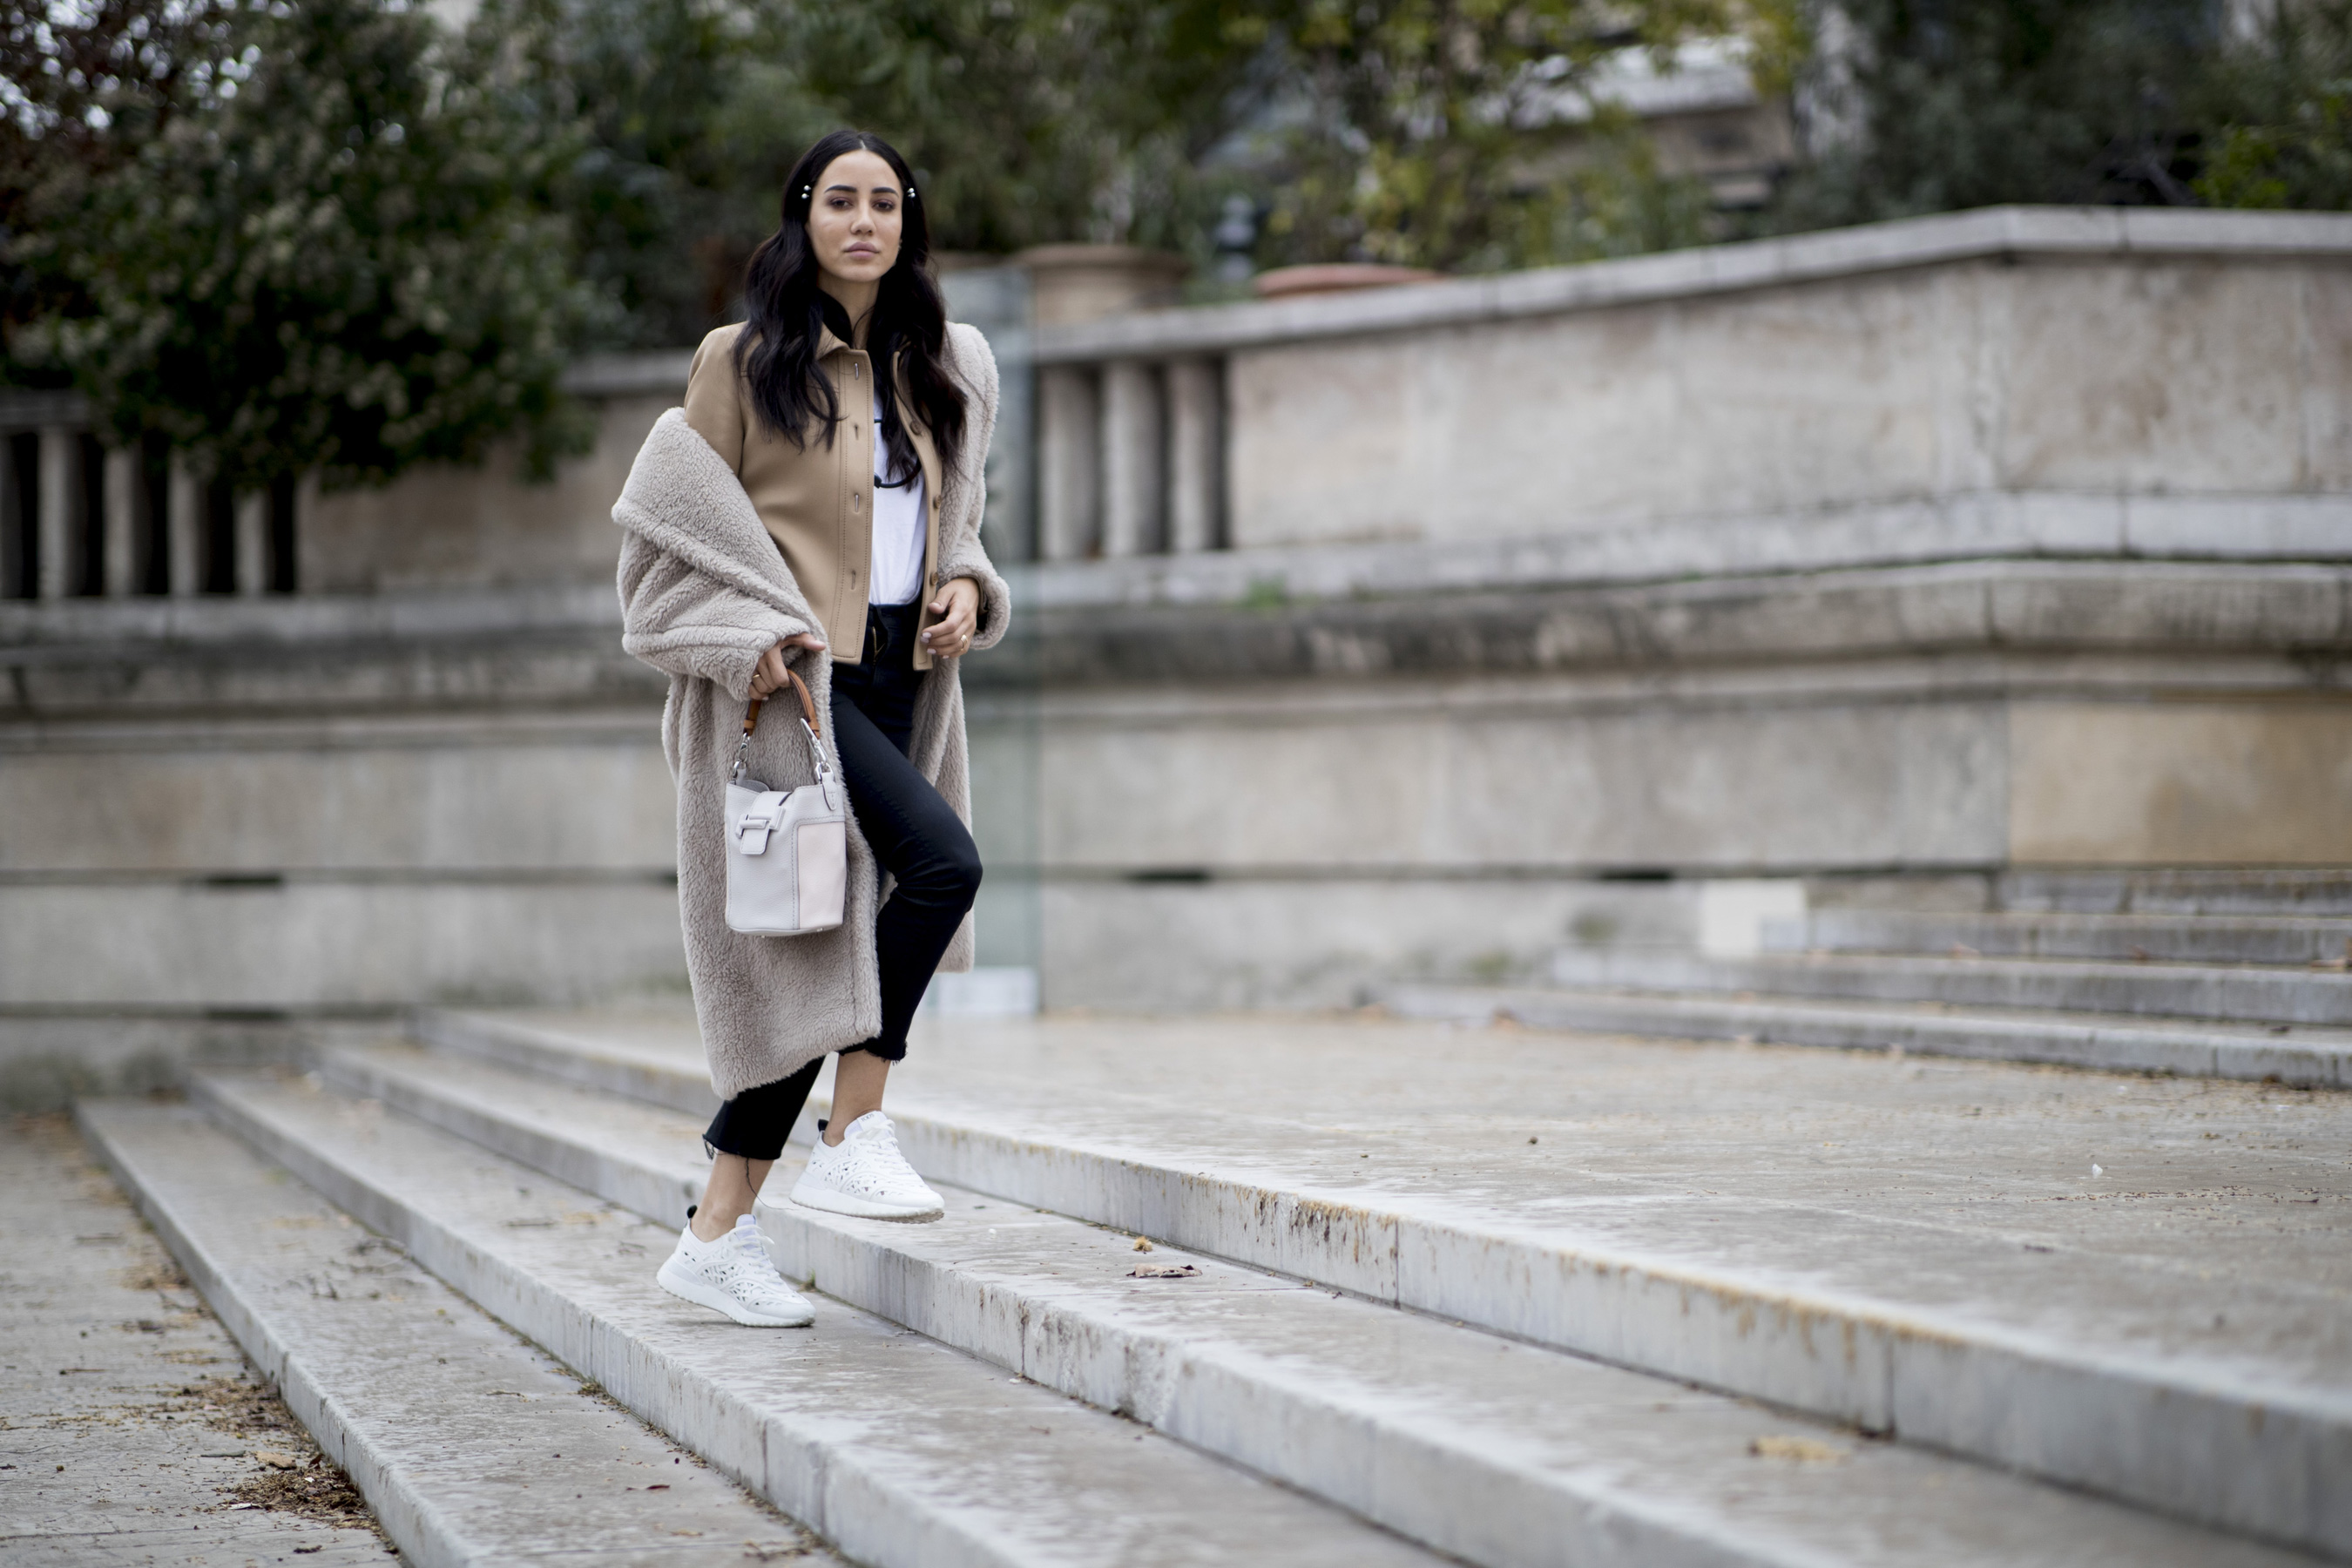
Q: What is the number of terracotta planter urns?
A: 2